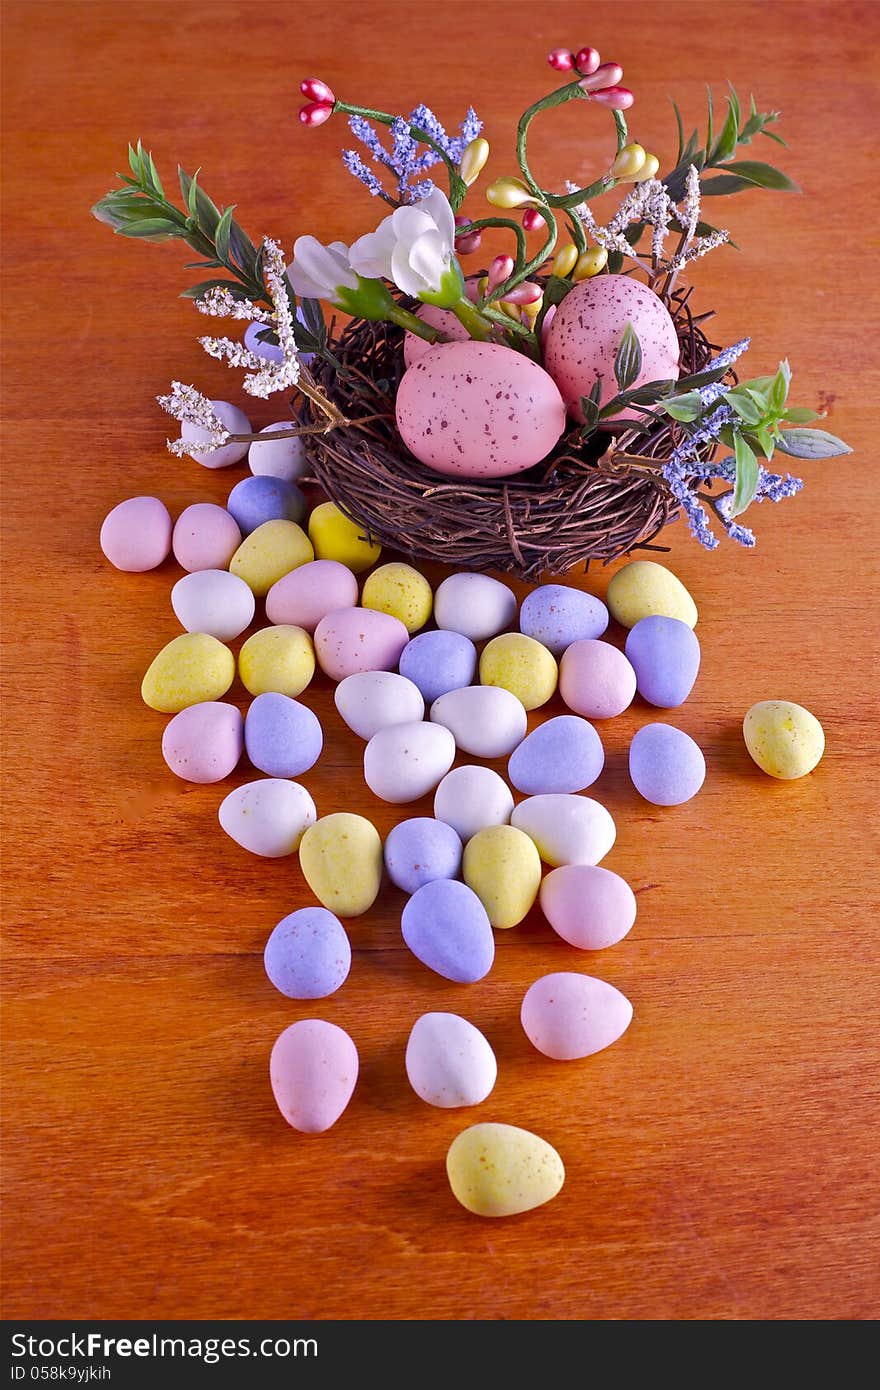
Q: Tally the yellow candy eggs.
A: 11